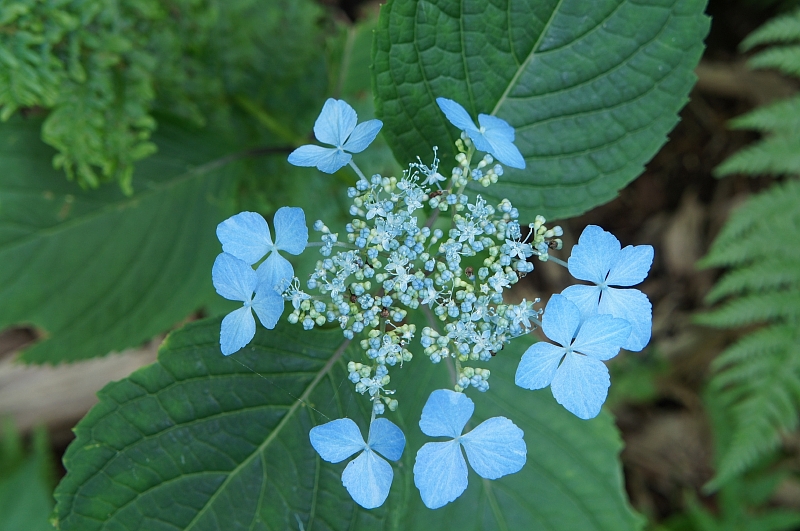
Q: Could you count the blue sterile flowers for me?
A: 8